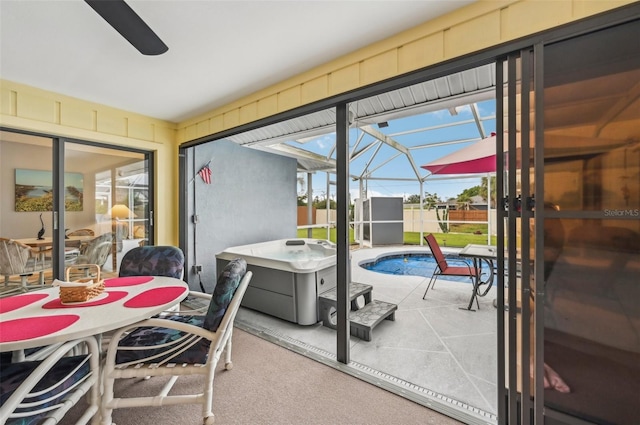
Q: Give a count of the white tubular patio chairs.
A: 3